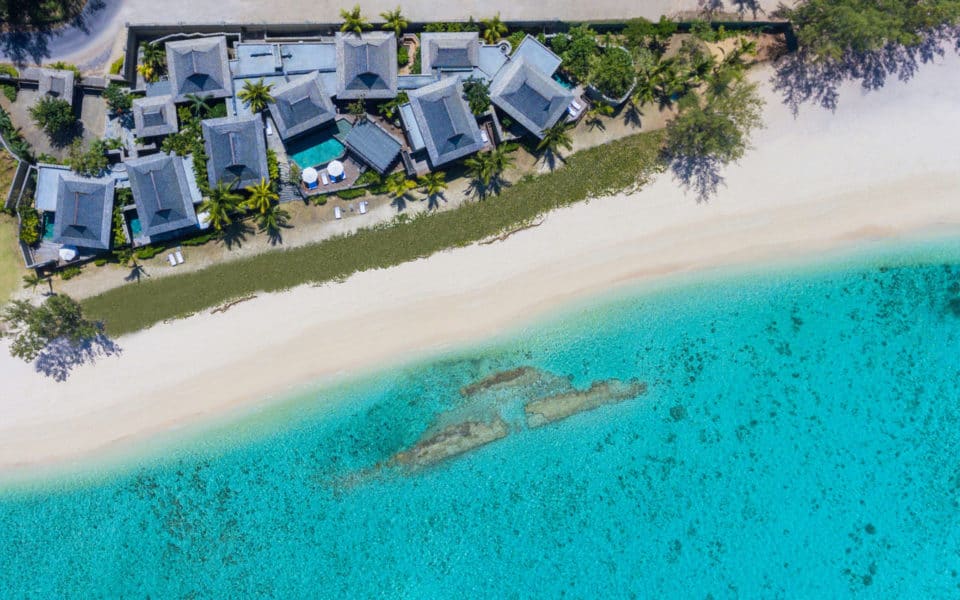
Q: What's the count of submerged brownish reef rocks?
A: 3